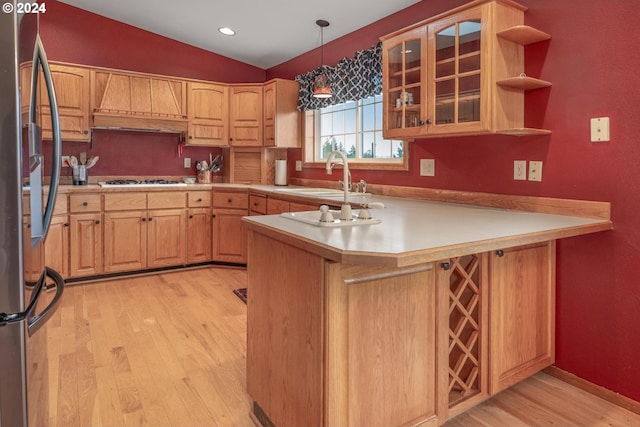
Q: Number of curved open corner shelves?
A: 3